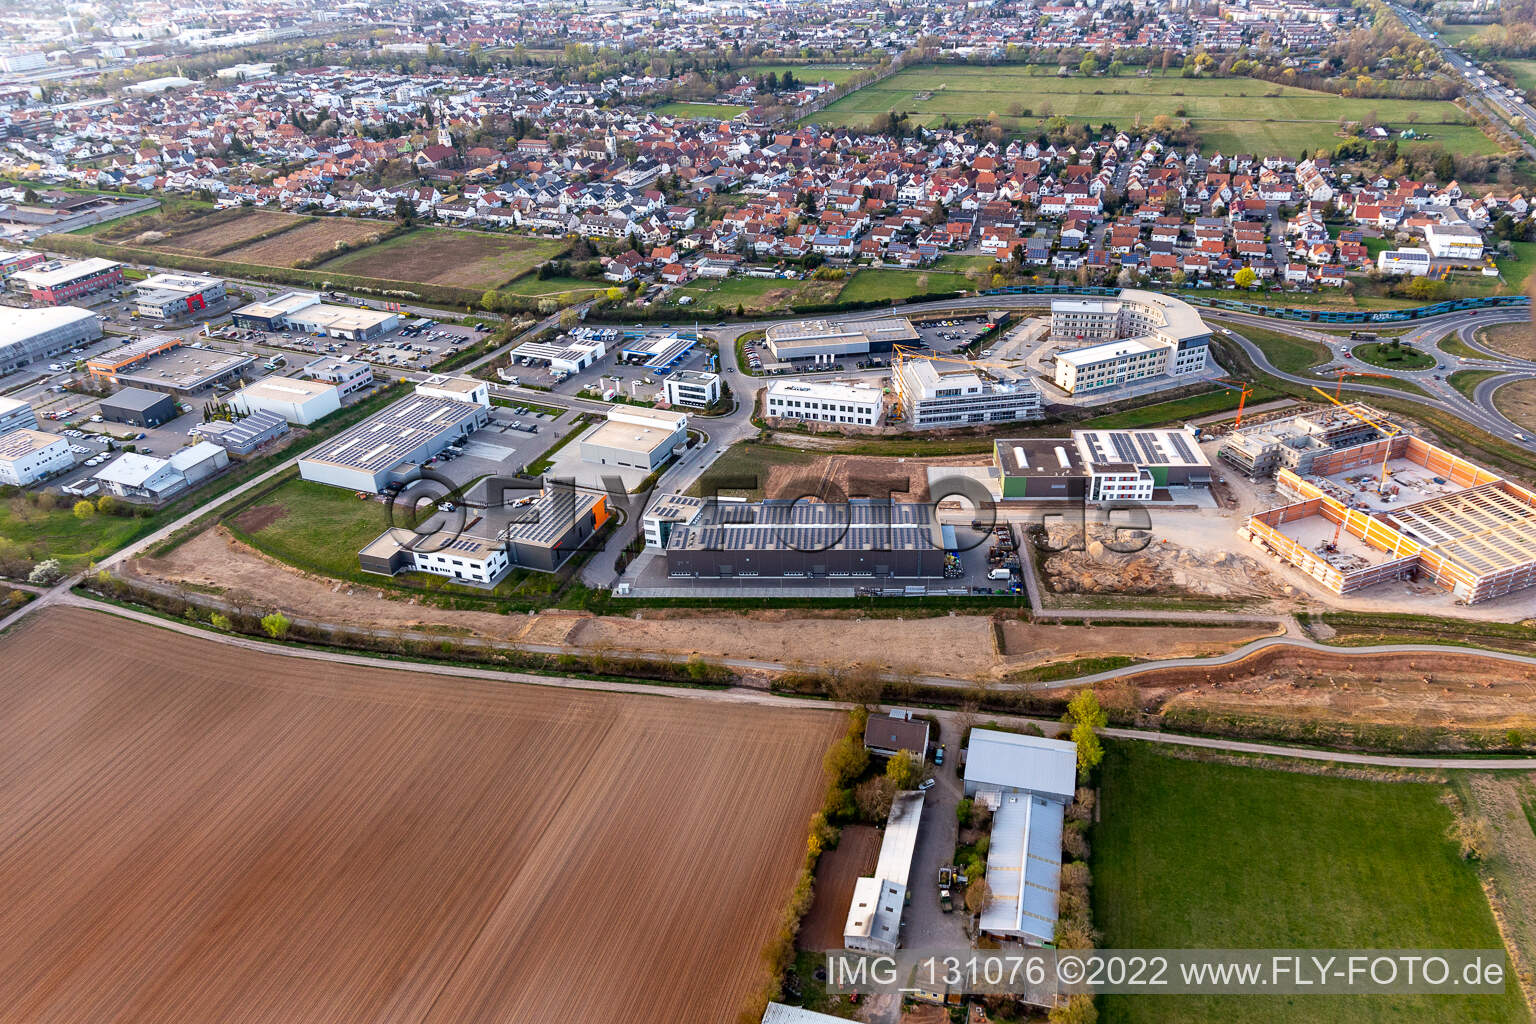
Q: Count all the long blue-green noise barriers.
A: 1